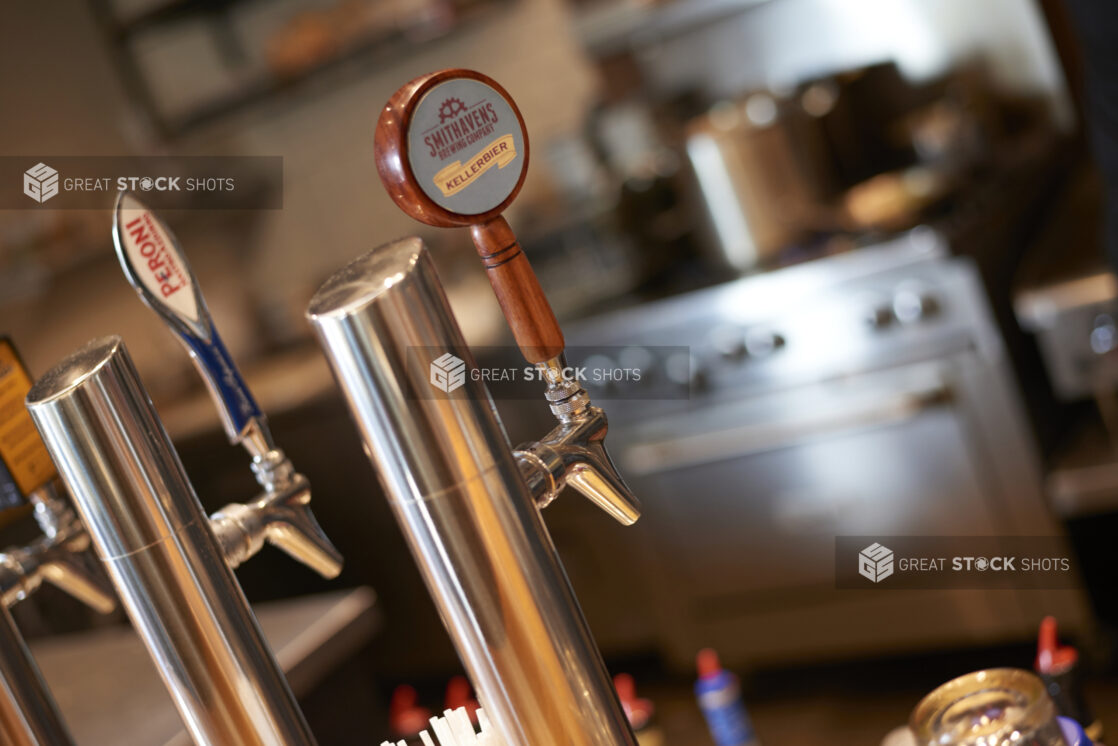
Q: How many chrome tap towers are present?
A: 3